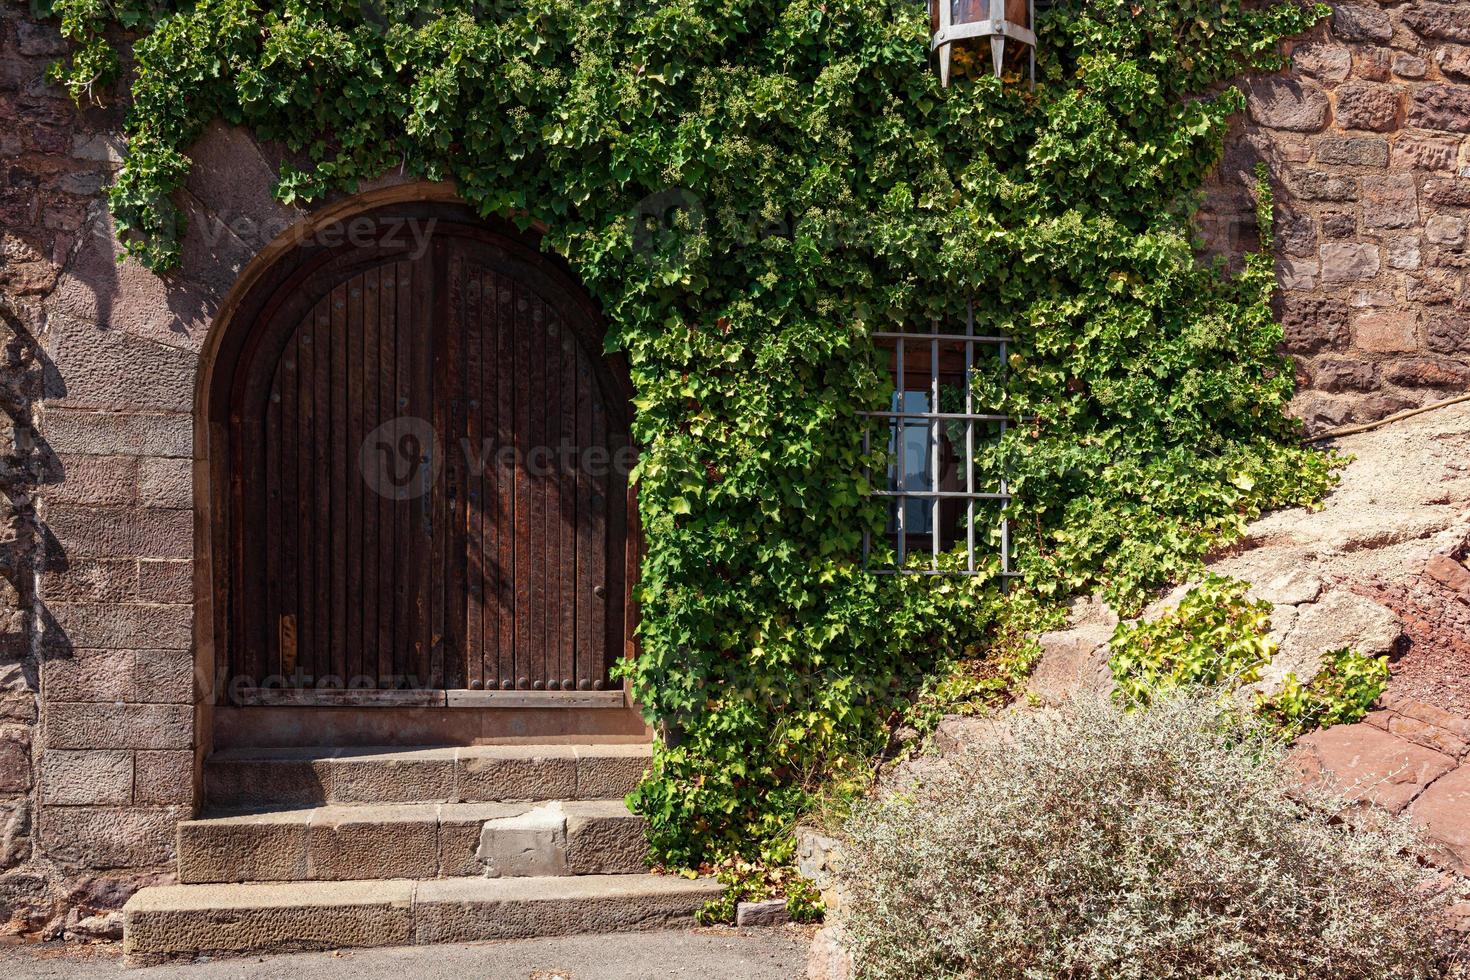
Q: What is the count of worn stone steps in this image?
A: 3